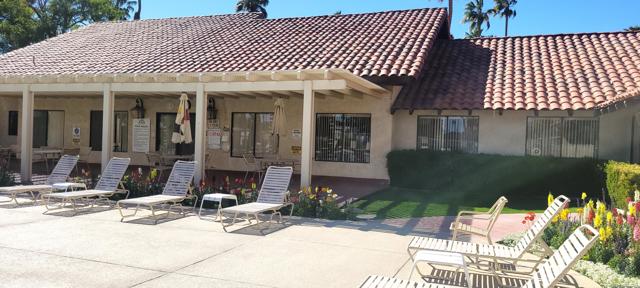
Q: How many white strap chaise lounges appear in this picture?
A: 6